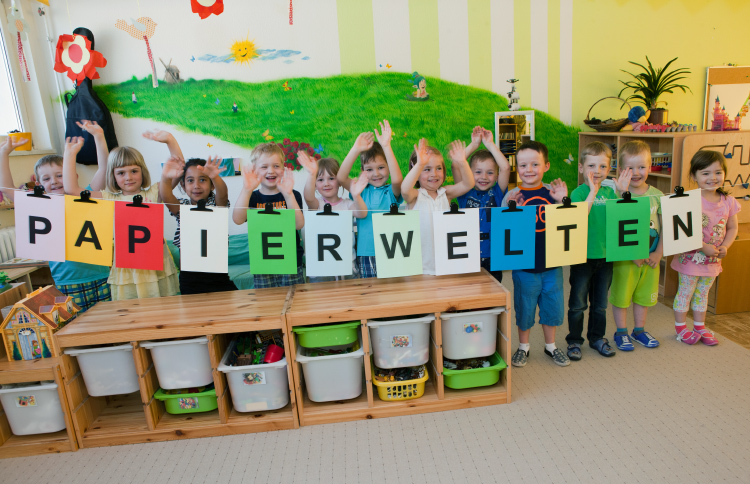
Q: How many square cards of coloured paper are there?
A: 12